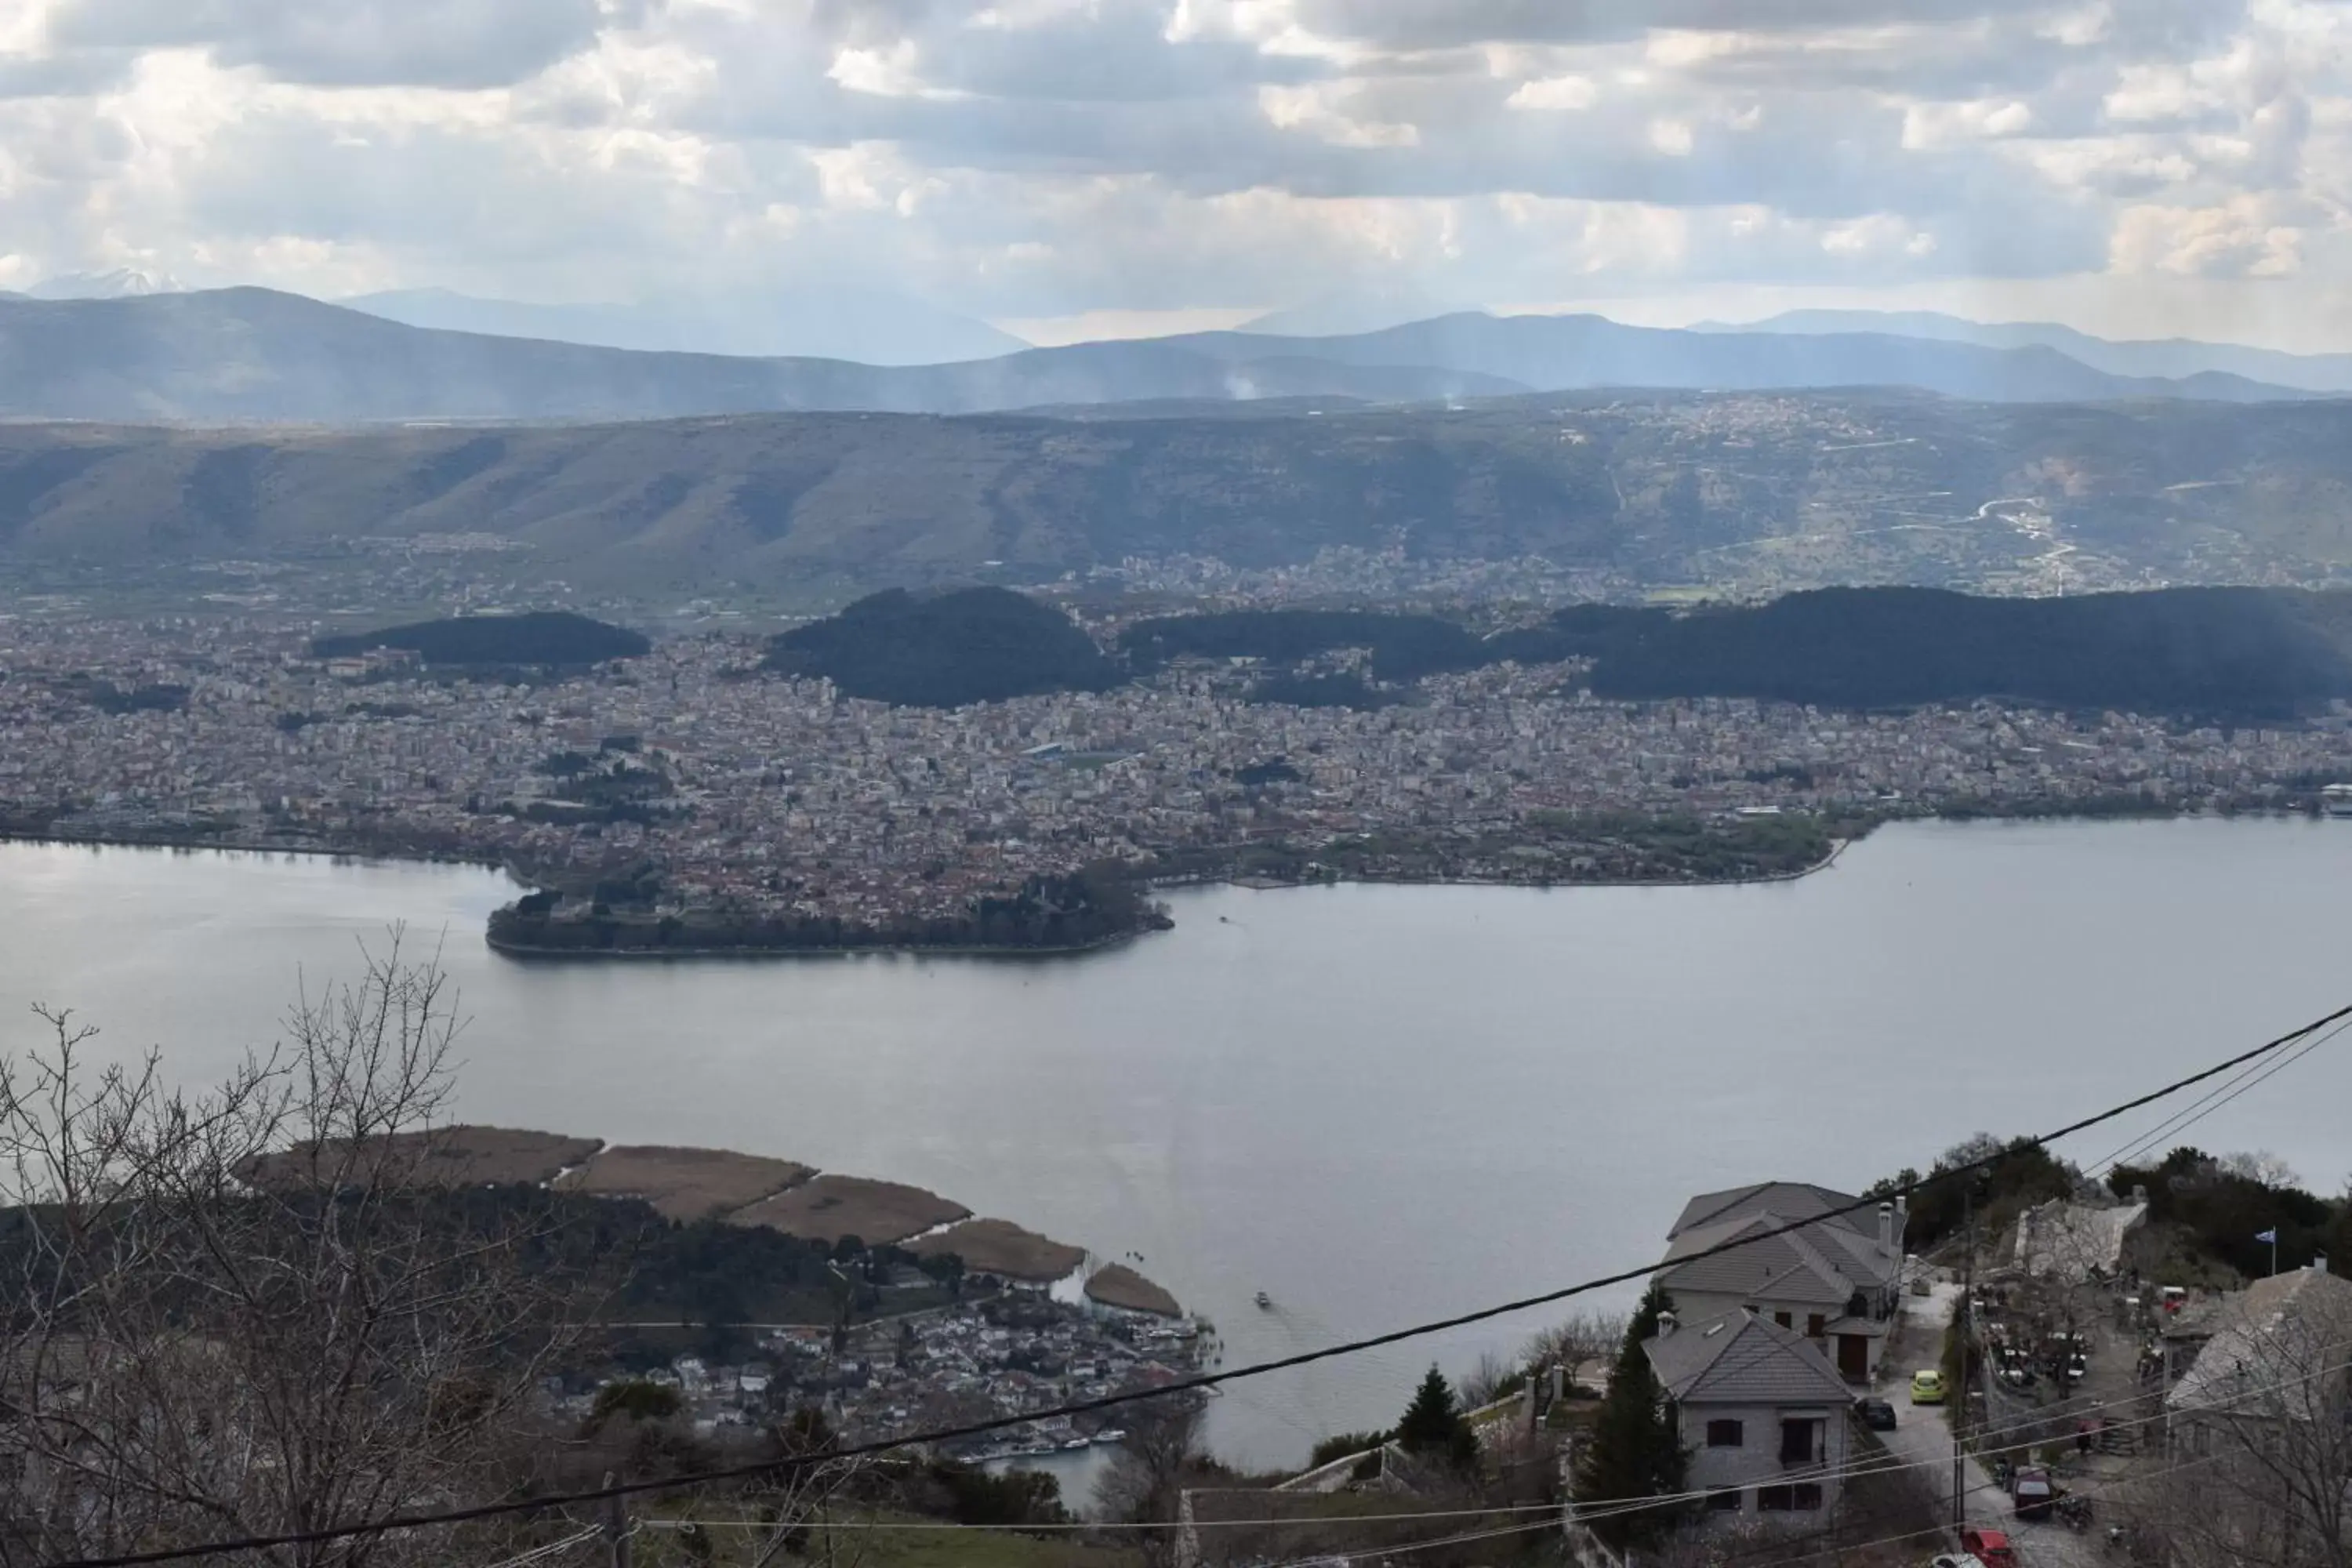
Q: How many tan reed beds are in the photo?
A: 5